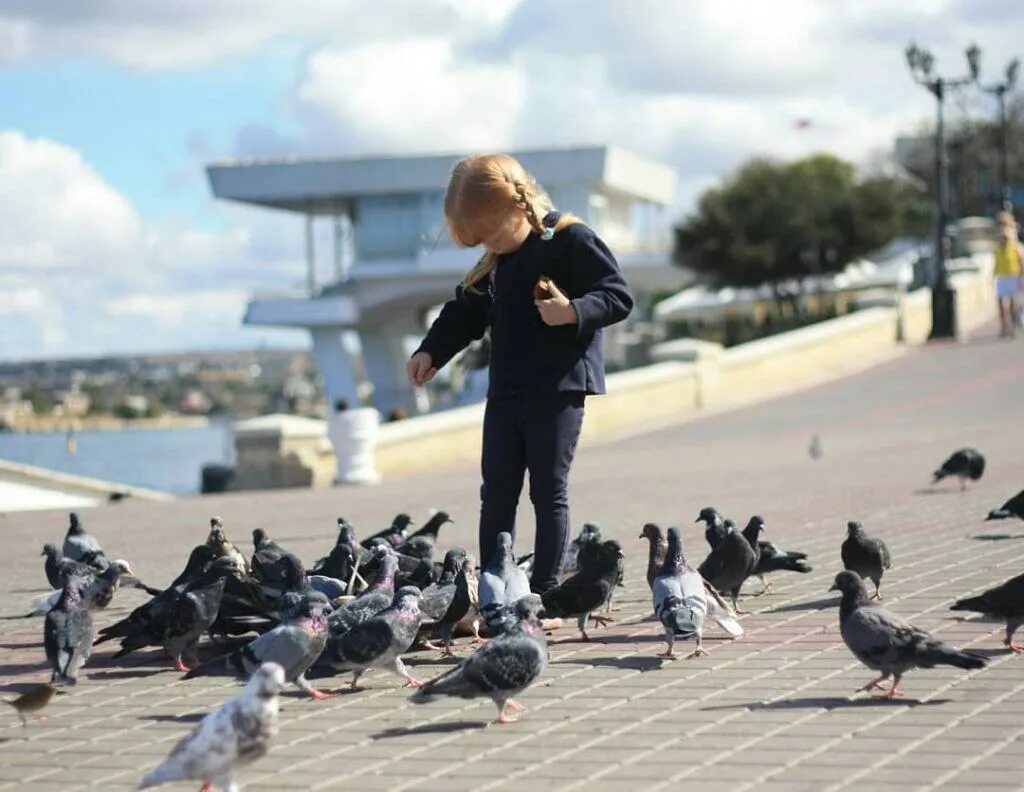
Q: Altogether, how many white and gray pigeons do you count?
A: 1